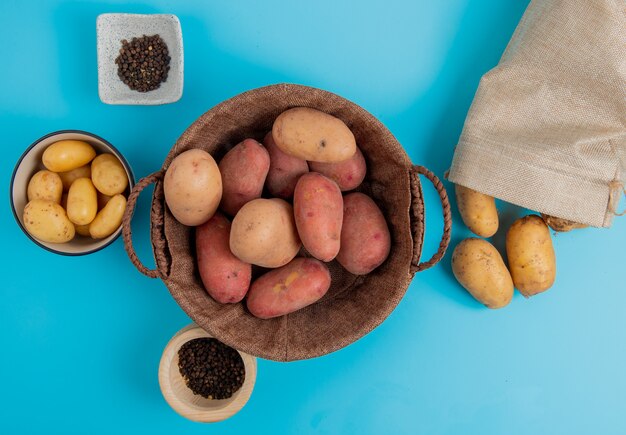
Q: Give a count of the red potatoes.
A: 7